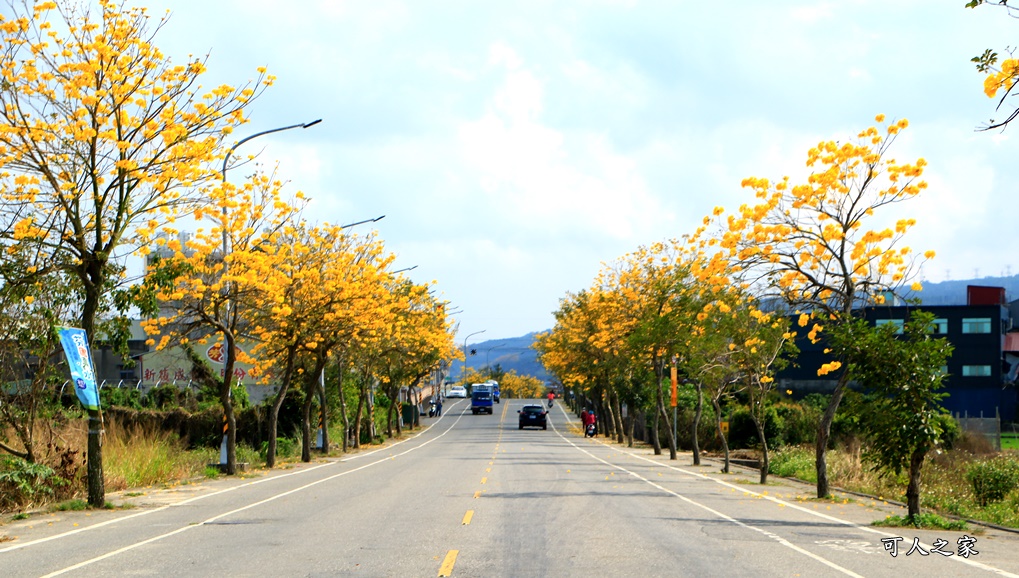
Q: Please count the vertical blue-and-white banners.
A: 1